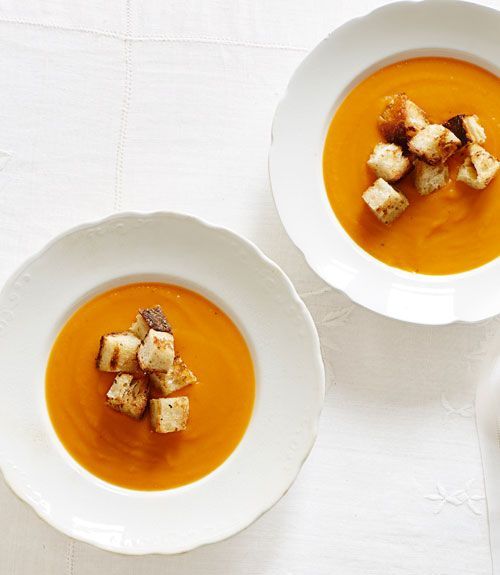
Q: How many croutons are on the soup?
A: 13